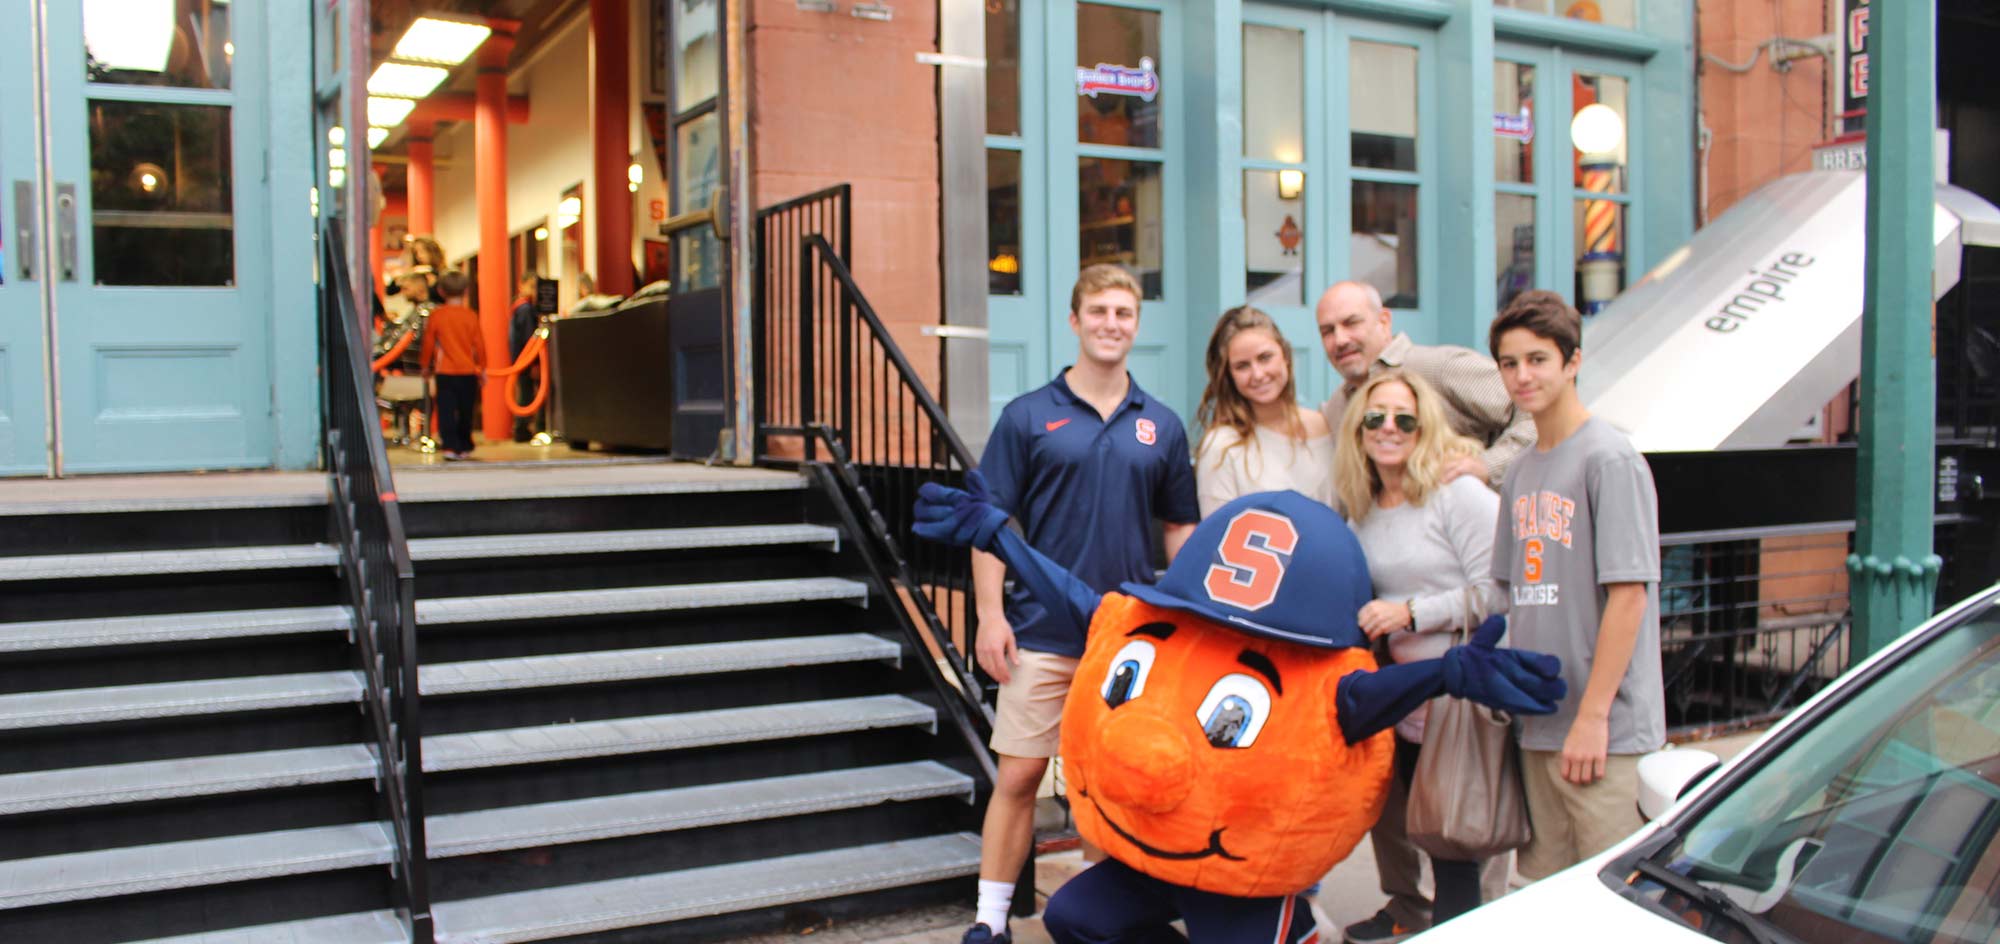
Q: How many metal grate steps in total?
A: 12